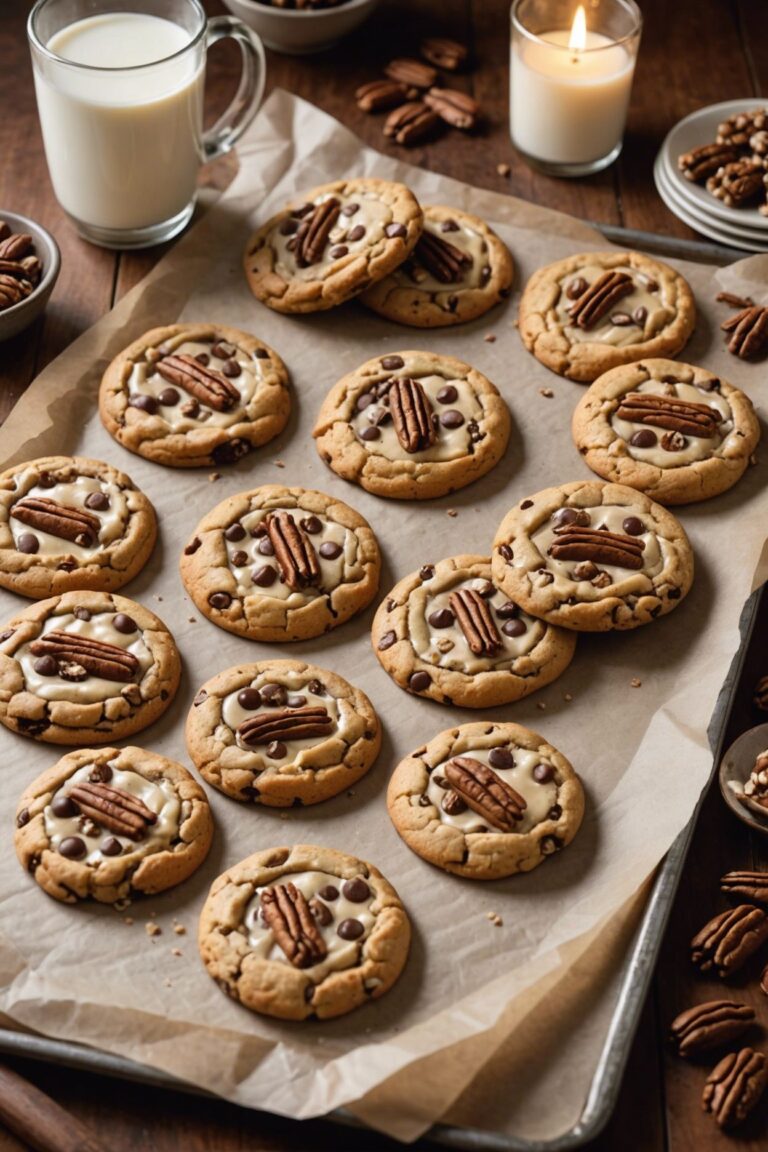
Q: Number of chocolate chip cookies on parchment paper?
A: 15